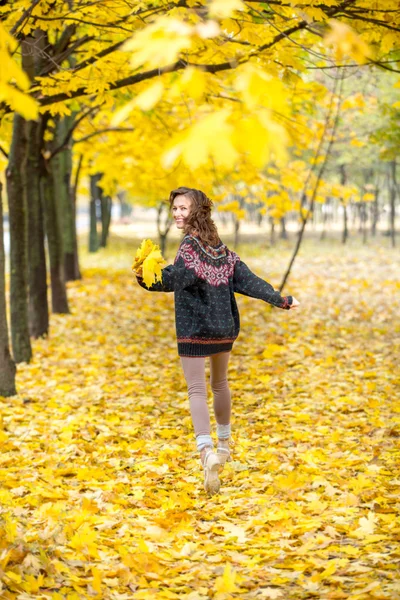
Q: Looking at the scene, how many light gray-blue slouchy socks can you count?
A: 2